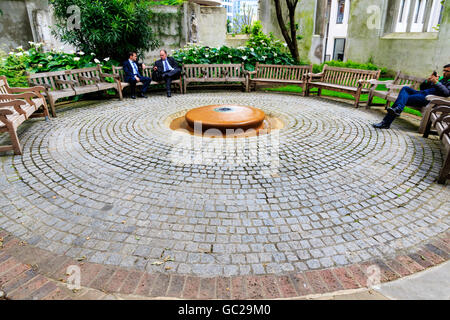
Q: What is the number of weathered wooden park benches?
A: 8